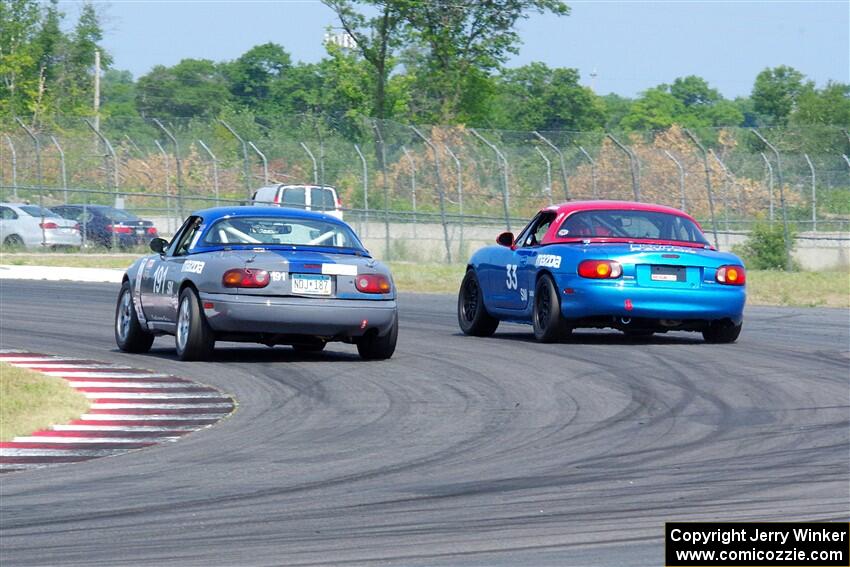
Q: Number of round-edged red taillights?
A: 4